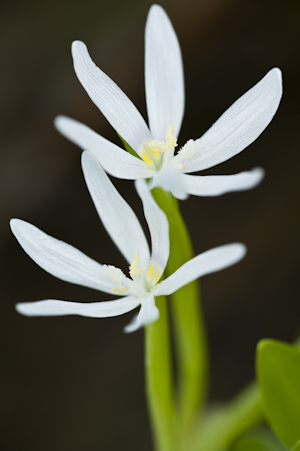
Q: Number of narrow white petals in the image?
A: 12